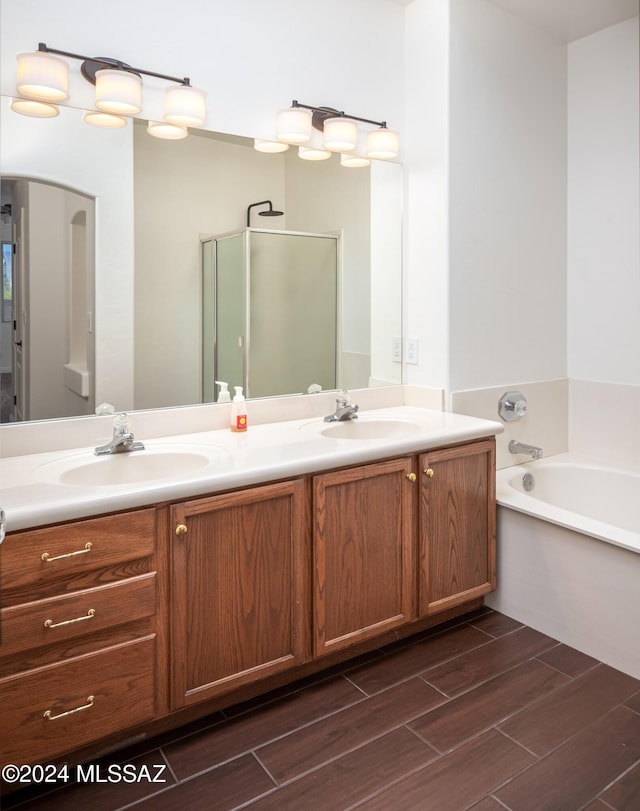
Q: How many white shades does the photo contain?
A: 6